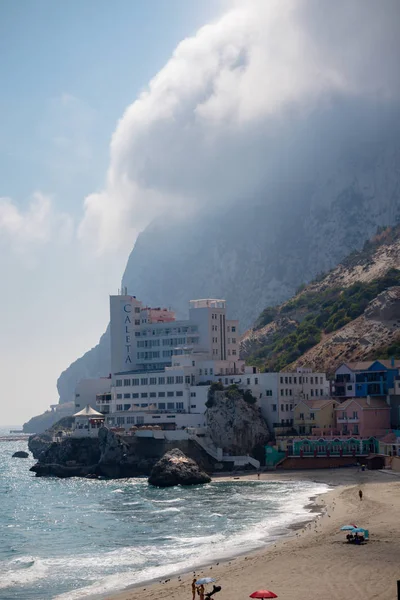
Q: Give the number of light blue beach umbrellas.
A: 3